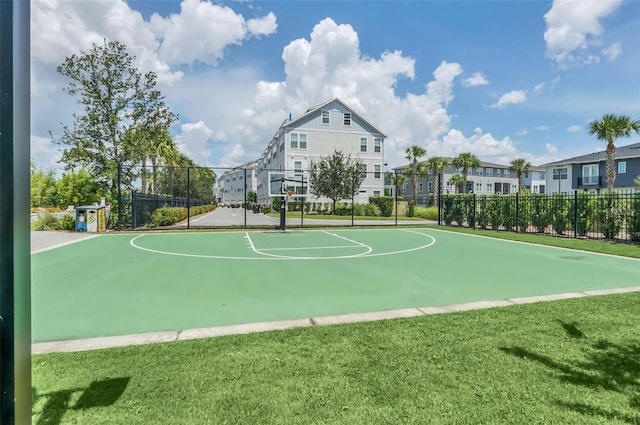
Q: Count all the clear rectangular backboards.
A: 1